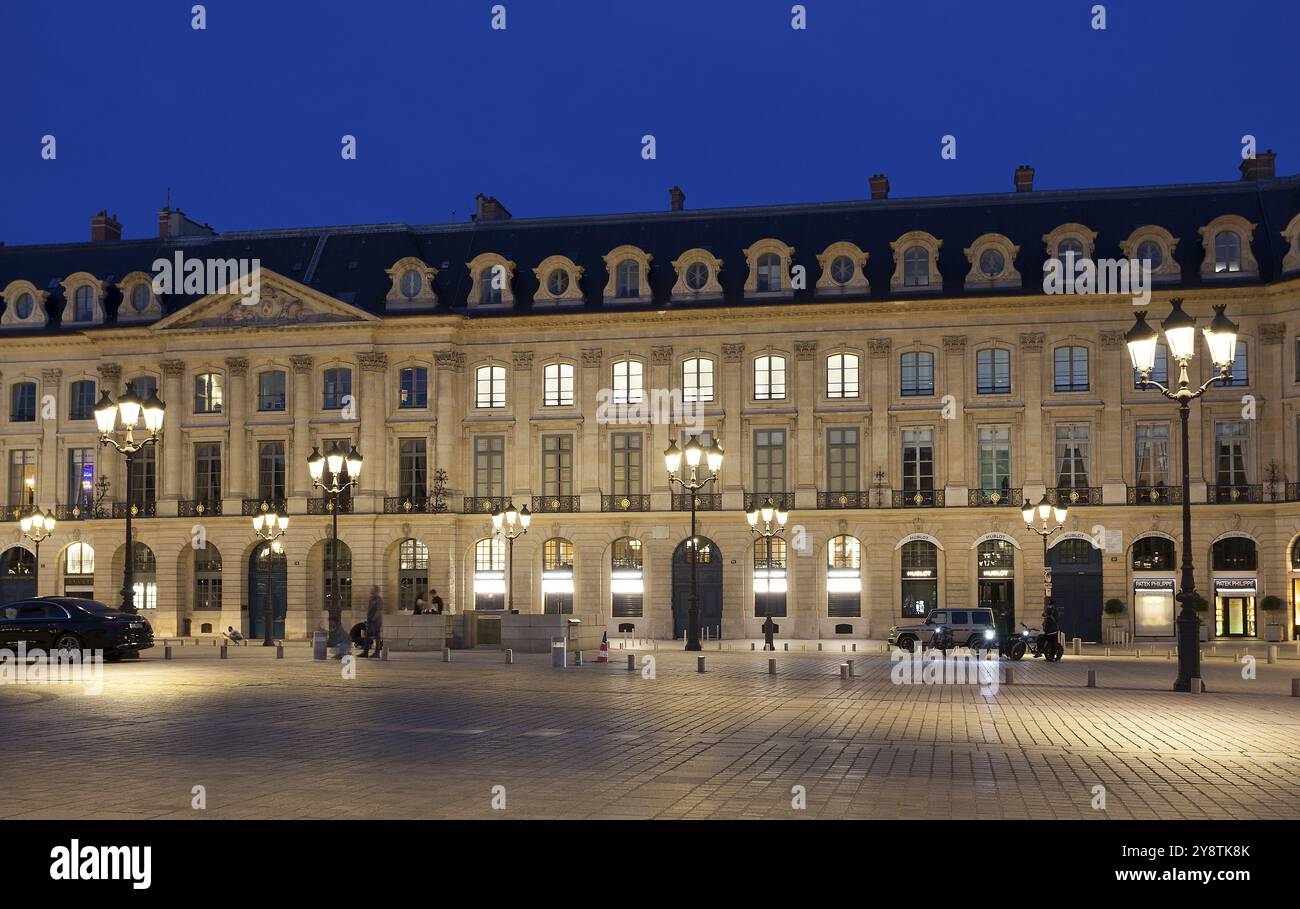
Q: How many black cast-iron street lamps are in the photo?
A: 9